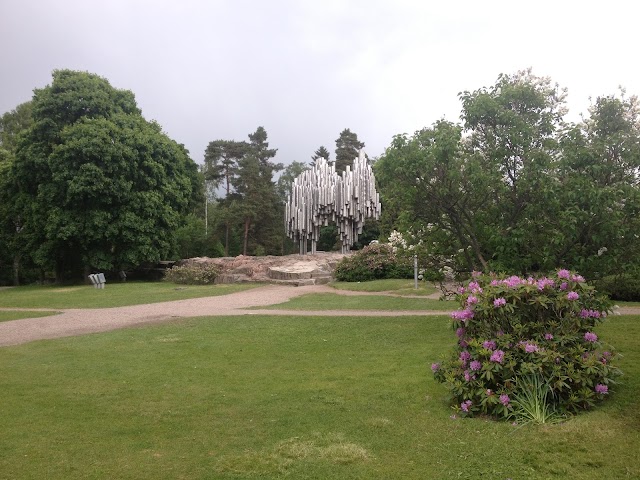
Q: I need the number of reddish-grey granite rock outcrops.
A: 1